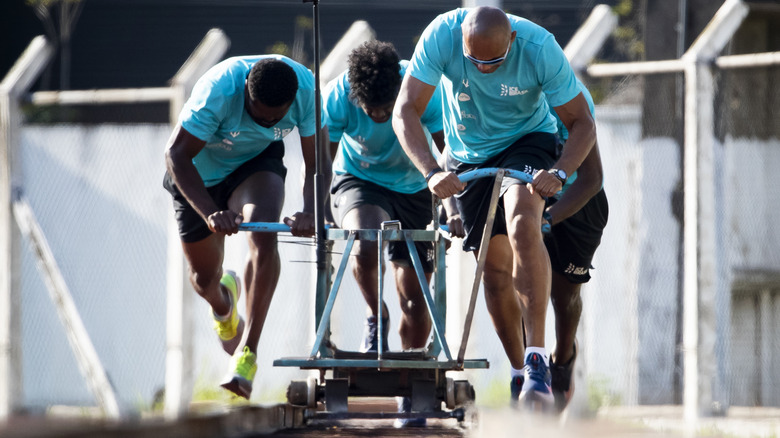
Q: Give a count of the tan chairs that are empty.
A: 0